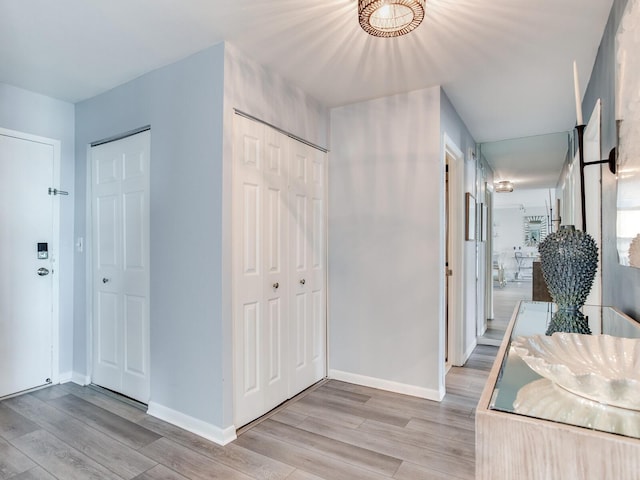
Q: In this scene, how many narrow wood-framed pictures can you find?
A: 2